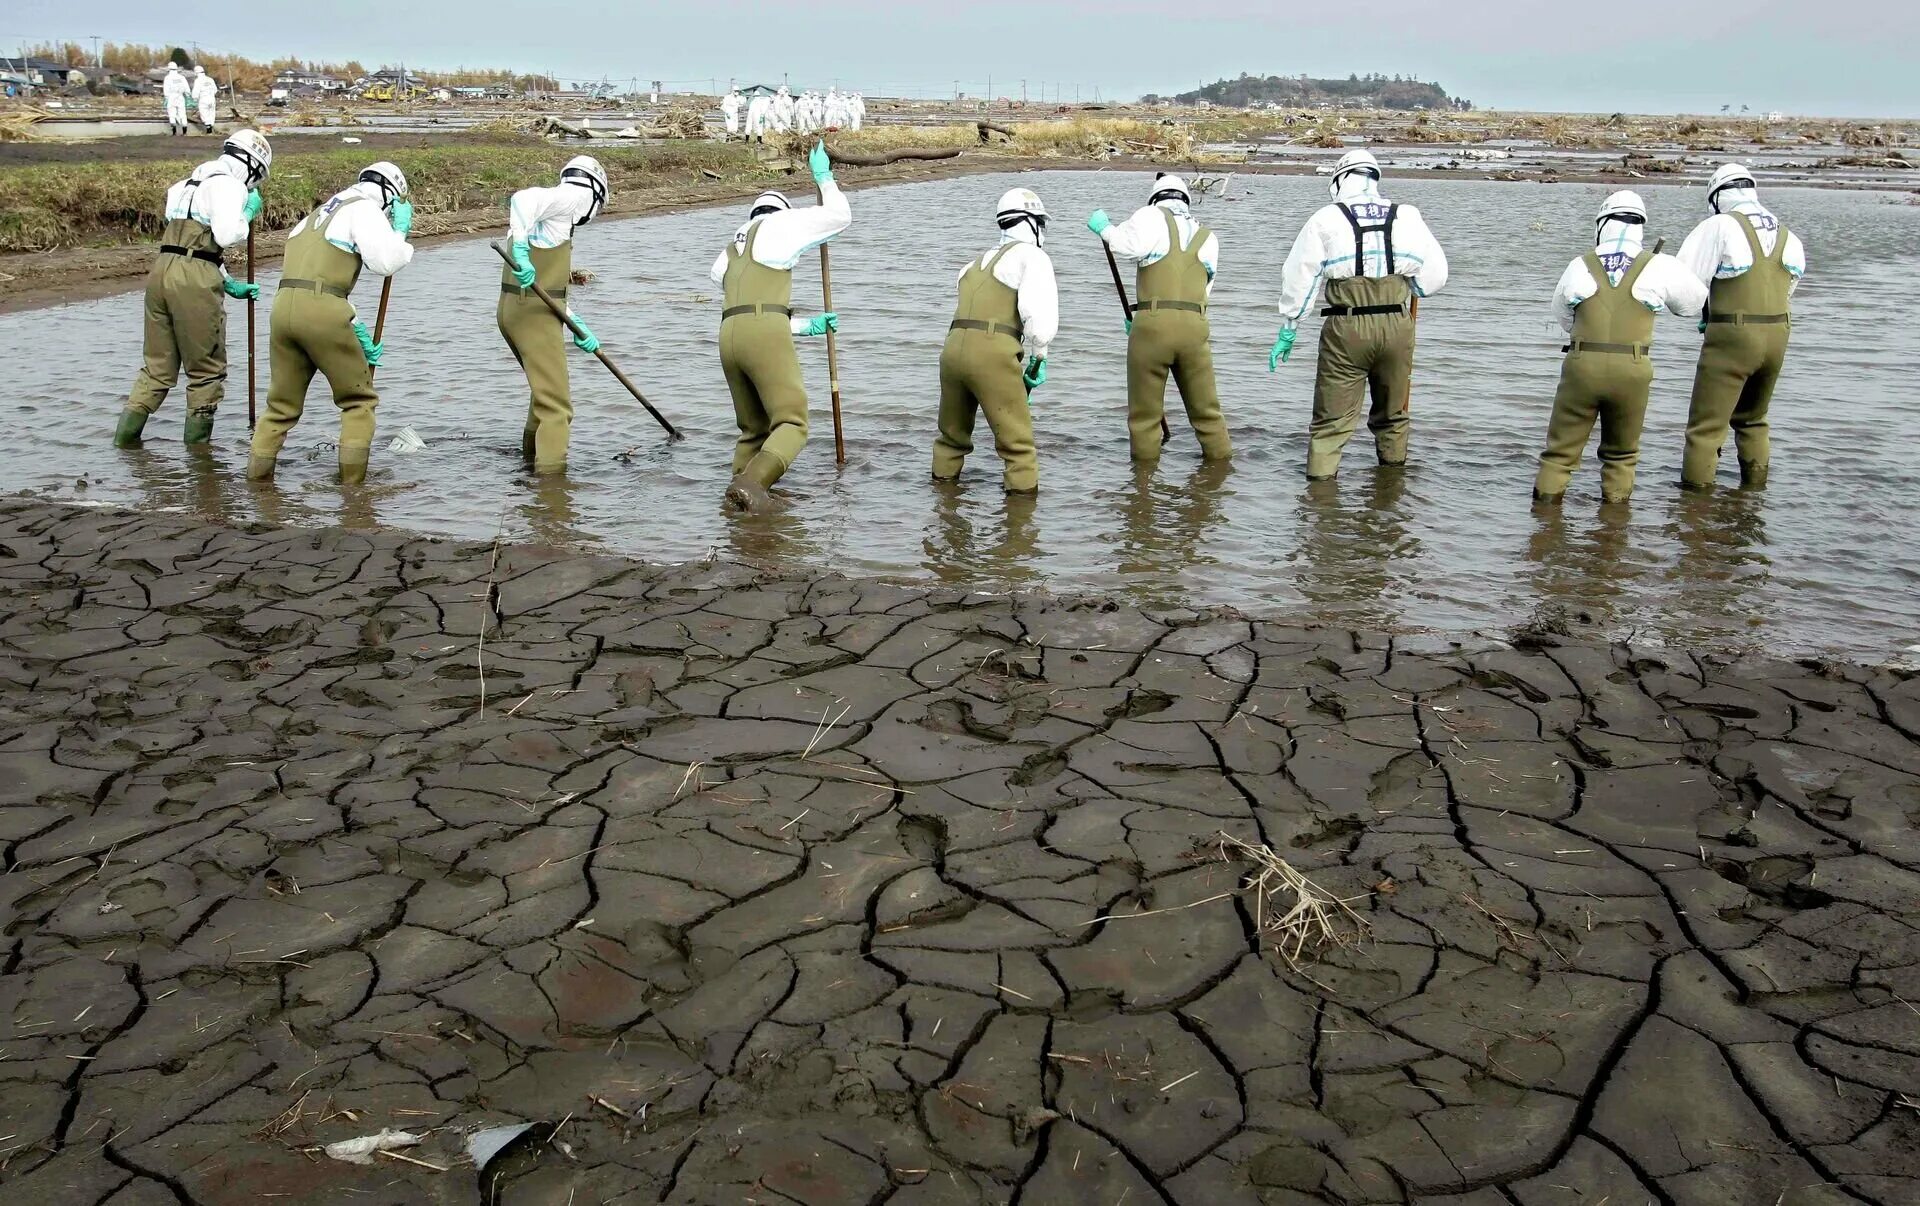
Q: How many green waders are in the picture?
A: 9